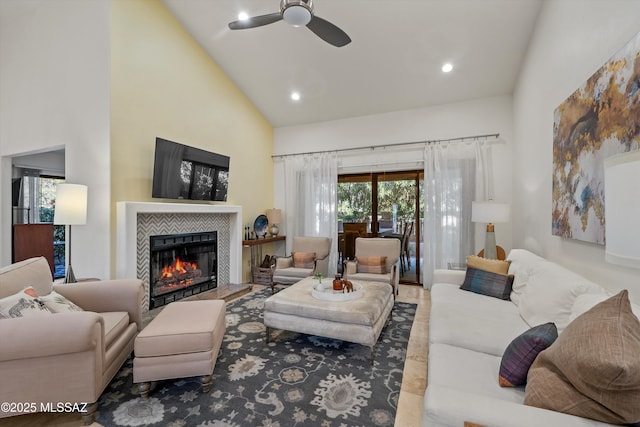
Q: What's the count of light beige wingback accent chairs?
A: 2